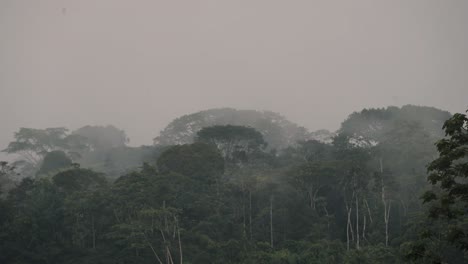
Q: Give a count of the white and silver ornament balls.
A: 0